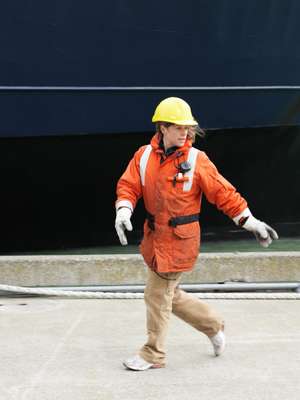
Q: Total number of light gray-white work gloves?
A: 2